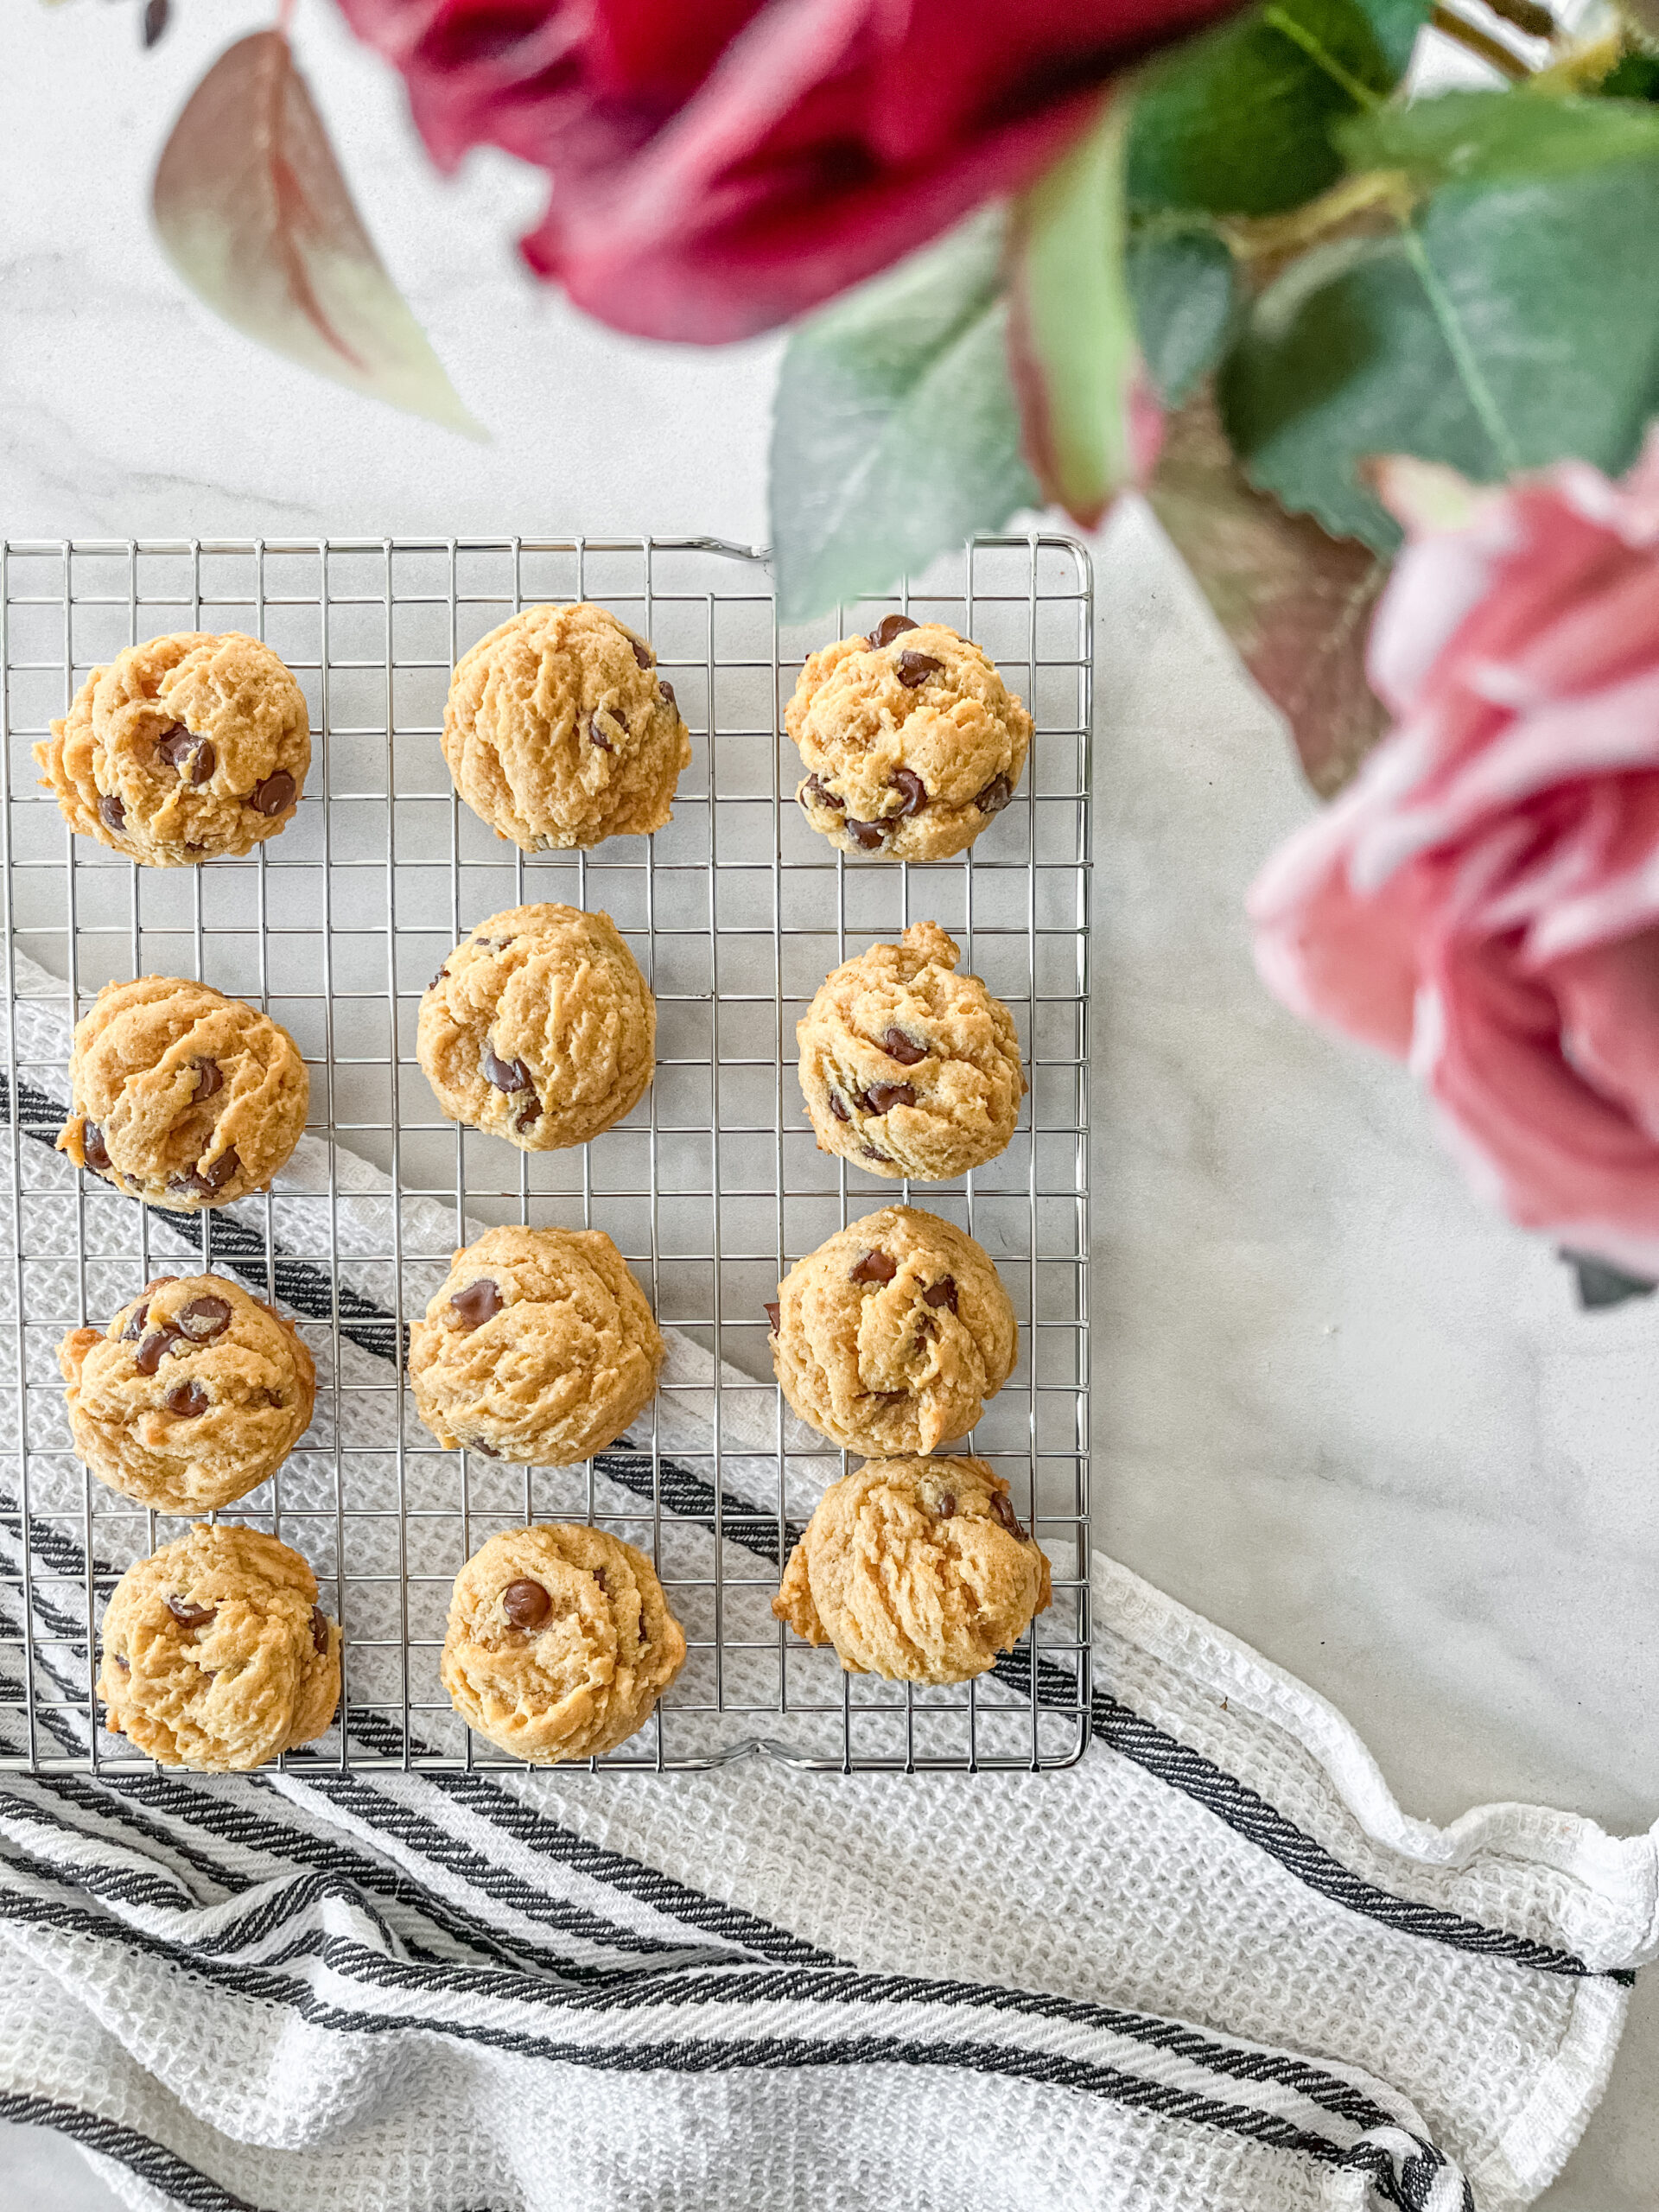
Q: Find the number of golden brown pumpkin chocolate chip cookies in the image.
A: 12